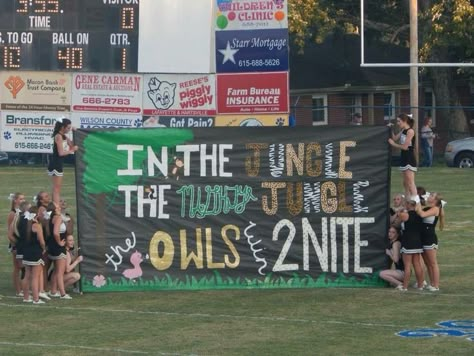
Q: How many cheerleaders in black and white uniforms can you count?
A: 14